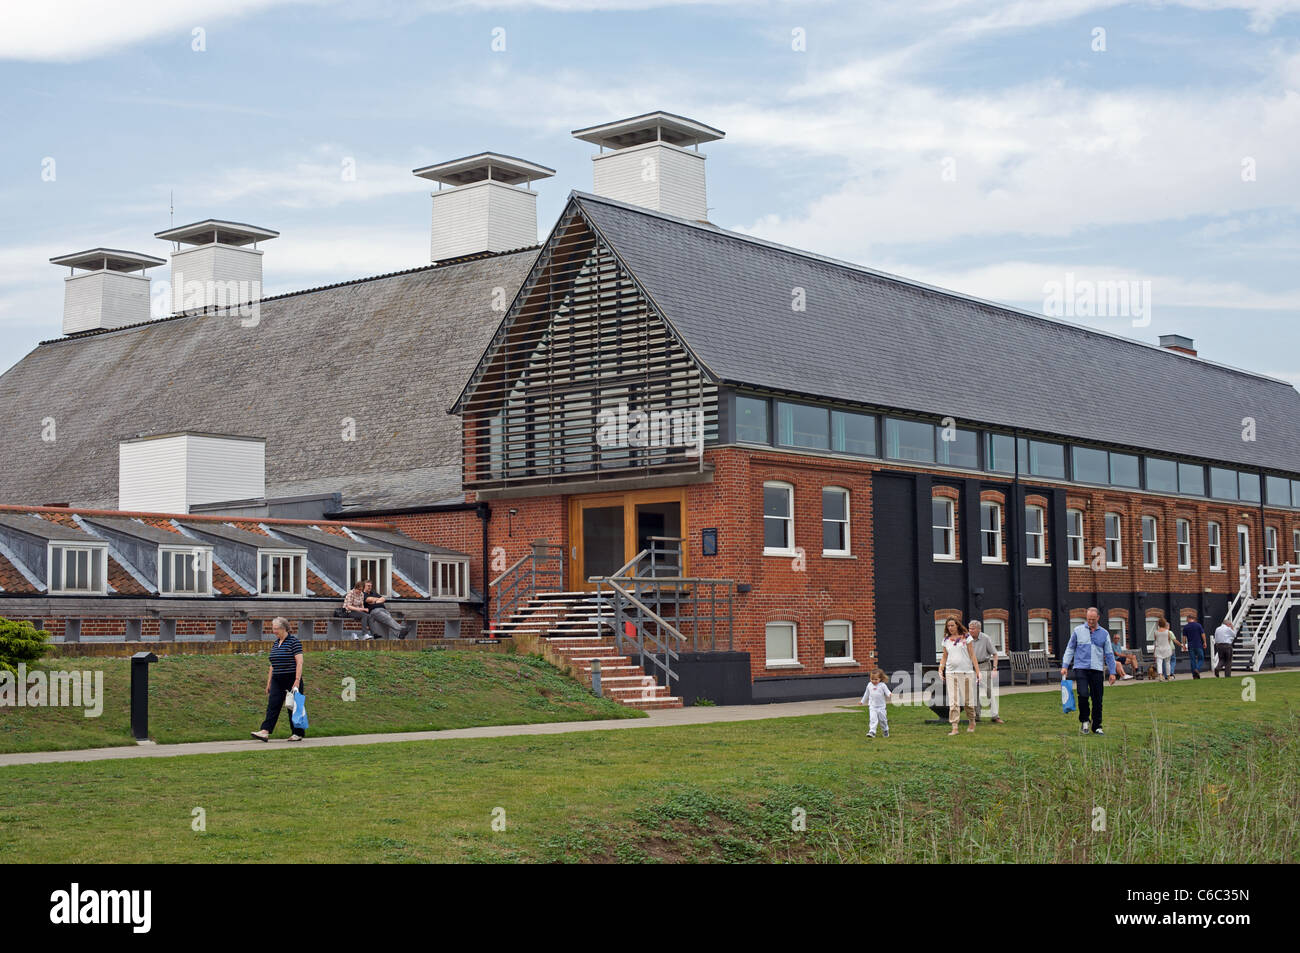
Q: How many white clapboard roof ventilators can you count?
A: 4